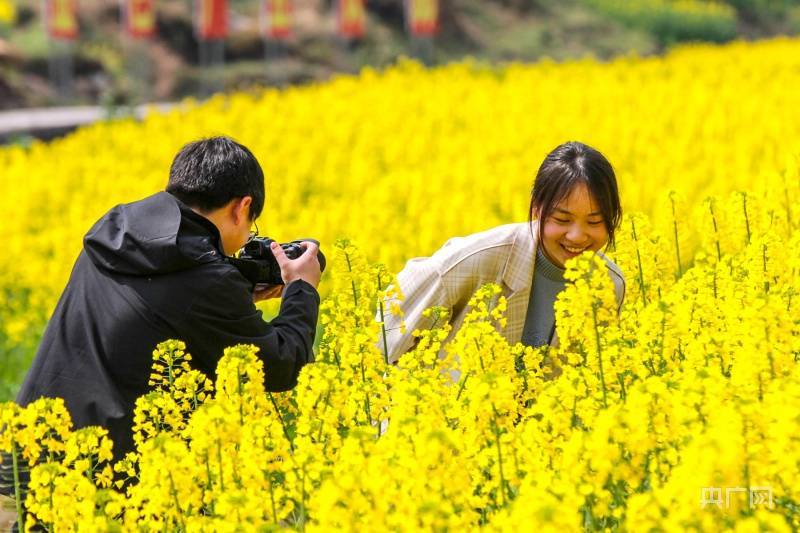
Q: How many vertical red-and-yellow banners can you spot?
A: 6